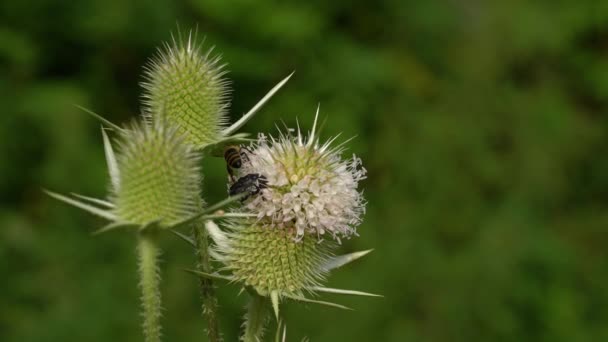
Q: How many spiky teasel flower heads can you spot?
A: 3